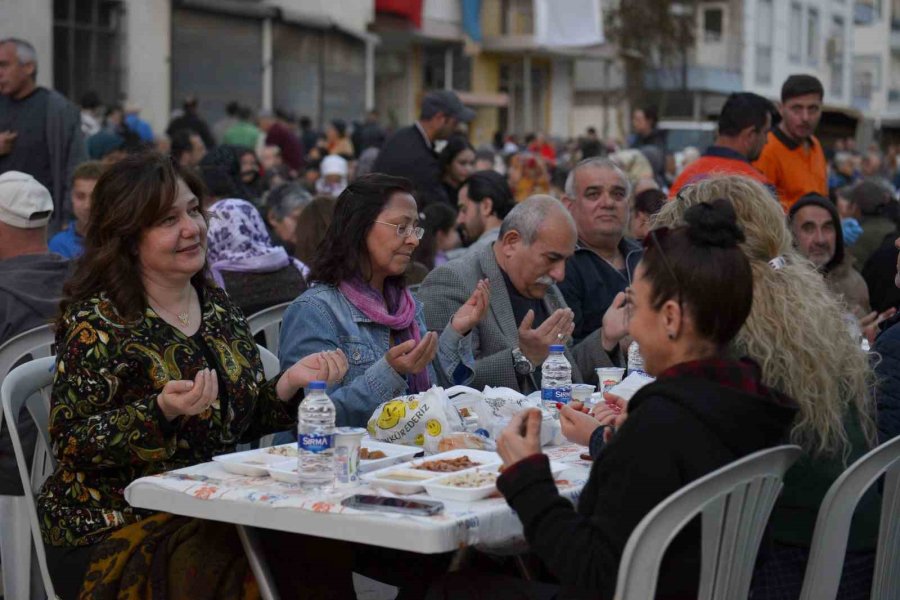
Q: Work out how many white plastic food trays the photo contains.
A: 2